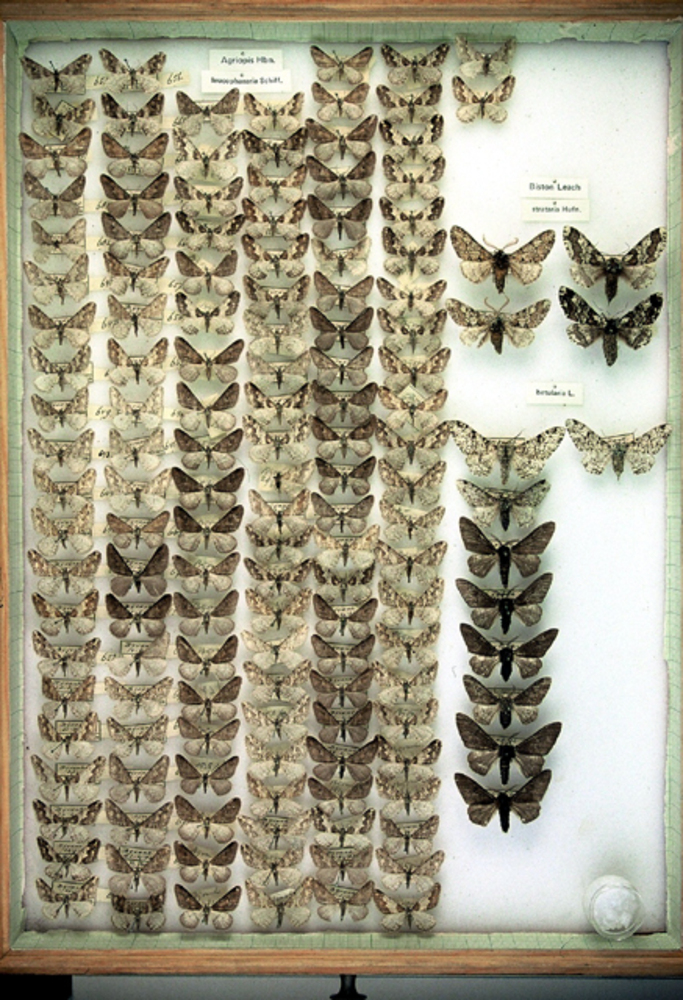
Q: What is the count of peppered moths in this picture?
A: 9